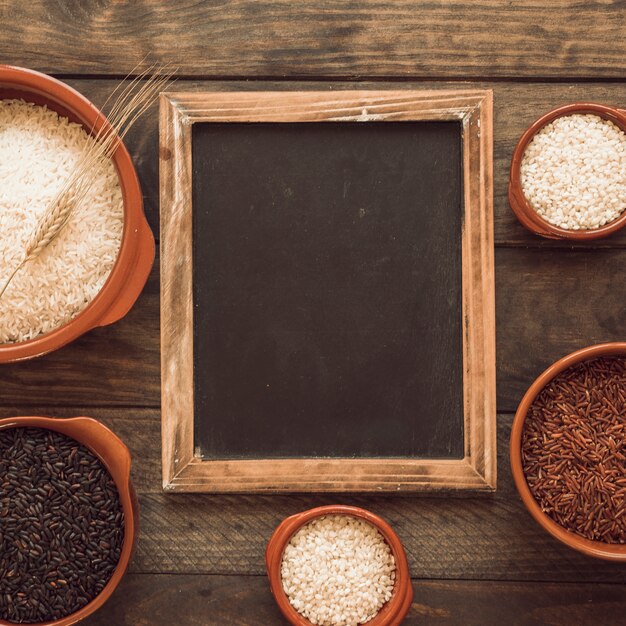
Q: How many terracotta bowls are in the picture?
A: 5